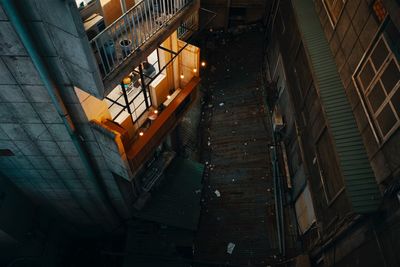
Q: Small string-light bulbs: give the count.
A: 6